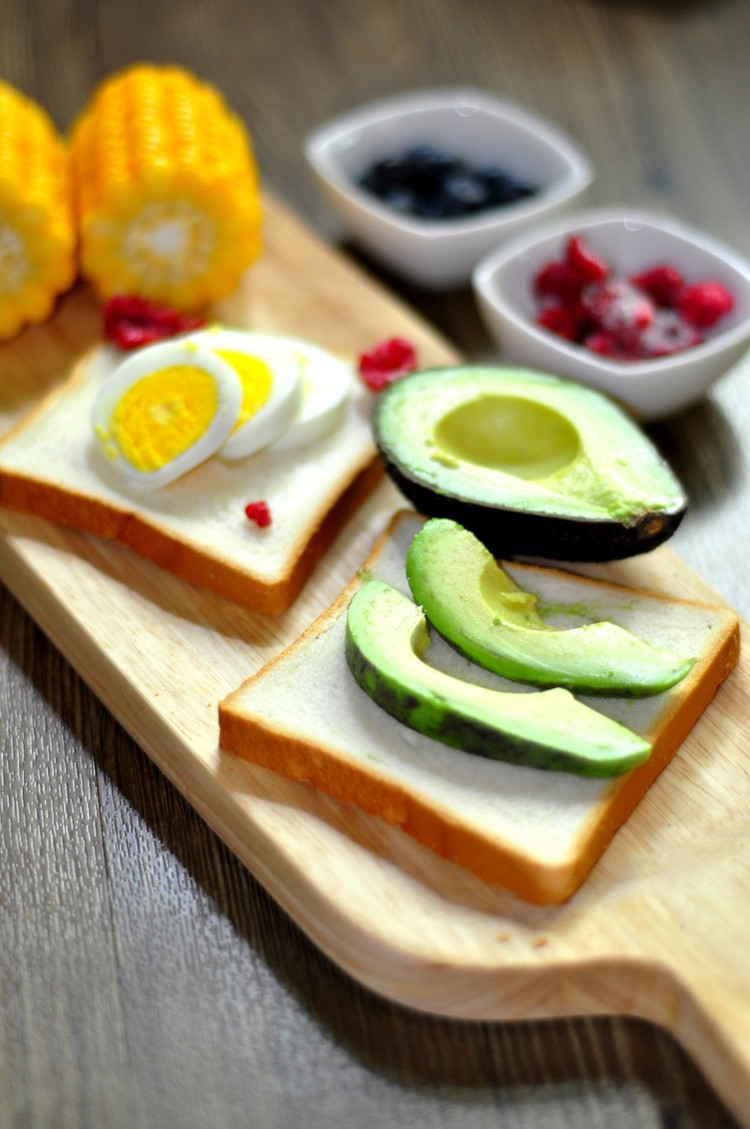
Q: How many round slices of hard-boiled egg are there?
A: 3